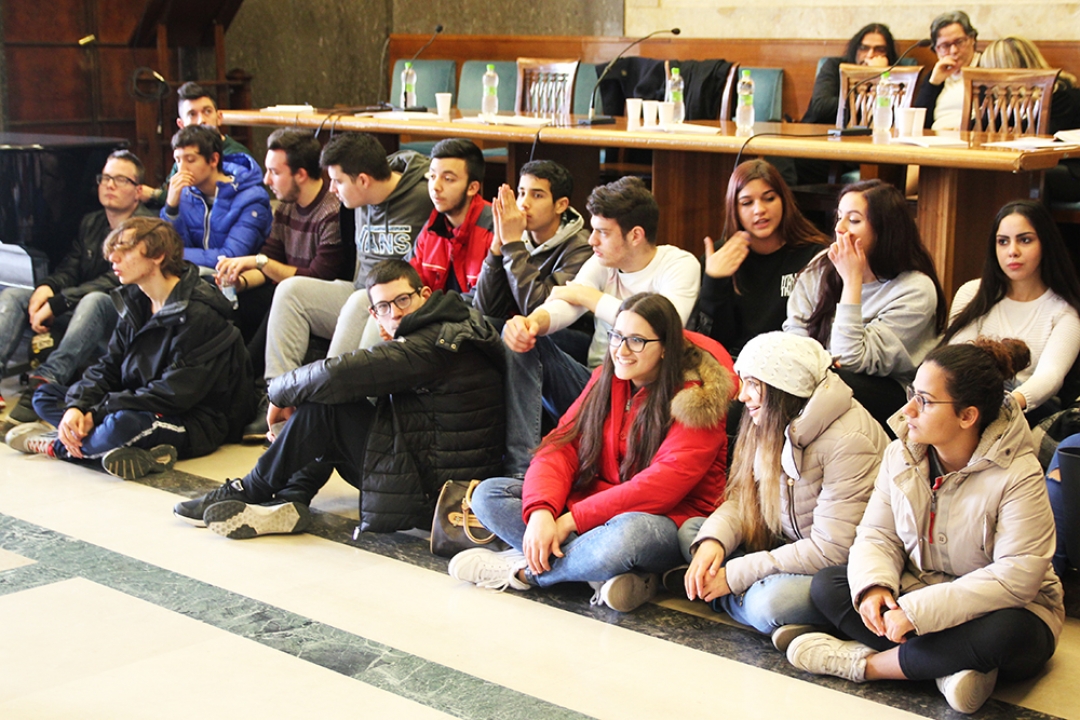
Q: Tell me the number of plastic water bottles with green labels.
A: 5